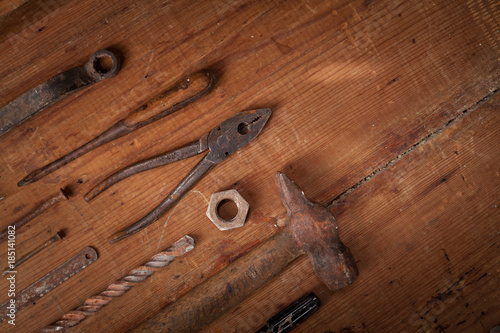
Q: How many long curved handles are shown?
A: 2